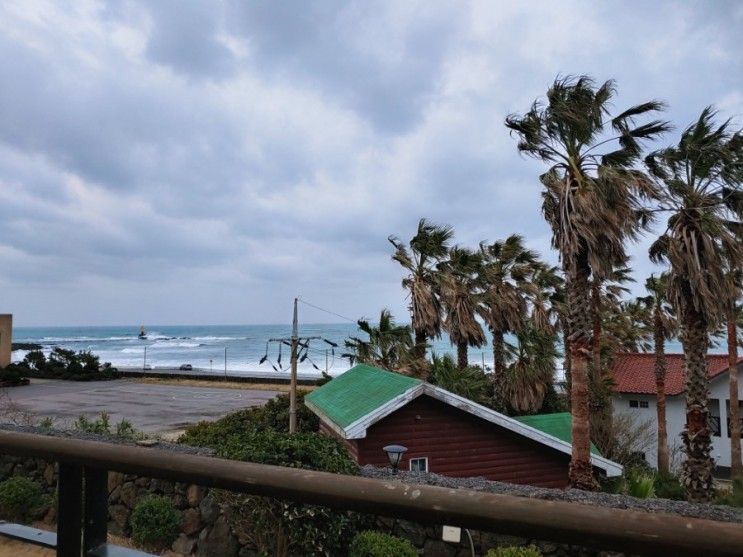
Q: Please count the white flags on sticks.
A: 0